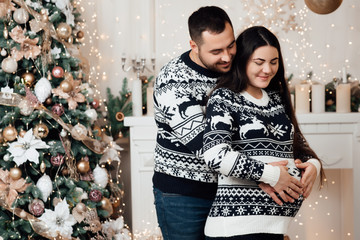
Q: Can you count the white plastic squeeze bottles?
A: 0